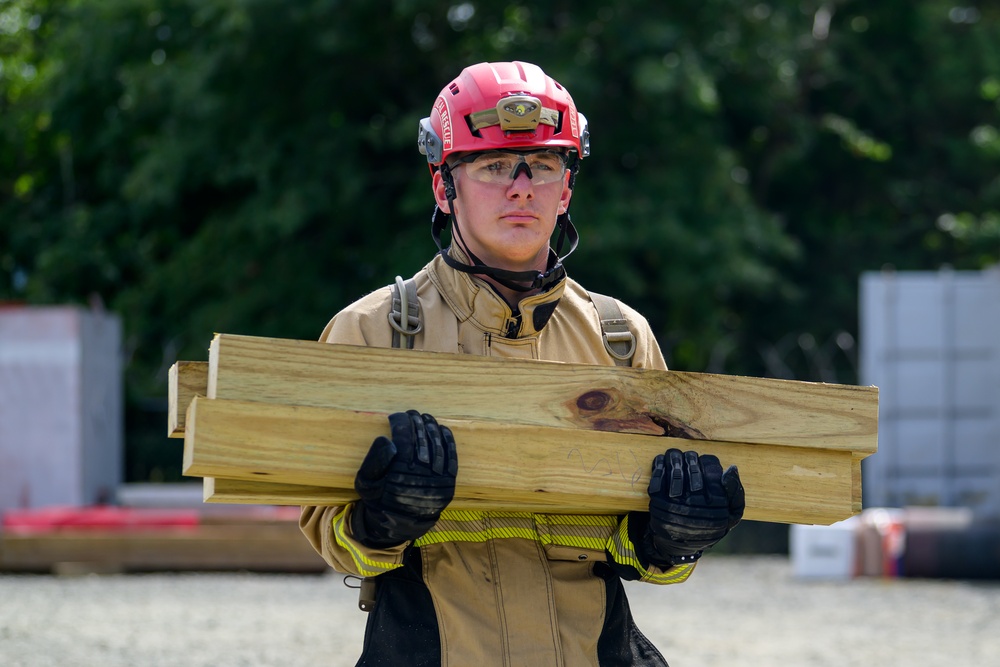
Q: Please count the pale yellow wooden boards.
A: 4